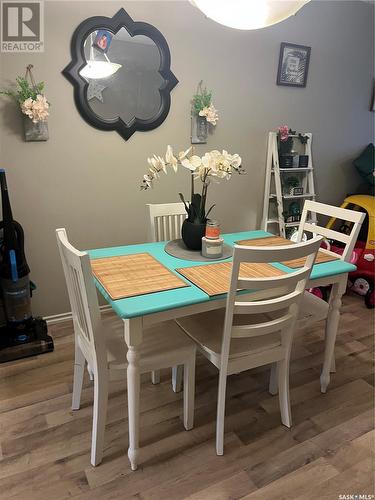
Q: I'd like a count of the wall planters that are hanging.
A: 2